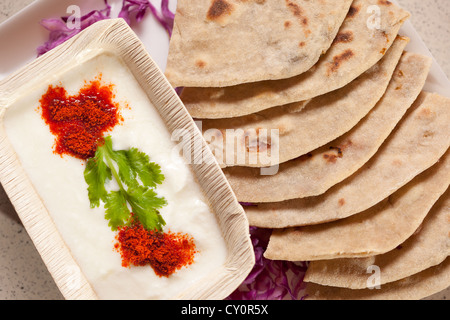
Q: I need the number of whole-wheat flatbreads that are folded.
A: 8